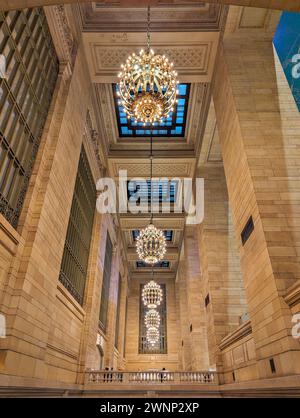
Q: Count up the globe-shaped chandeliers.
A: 5